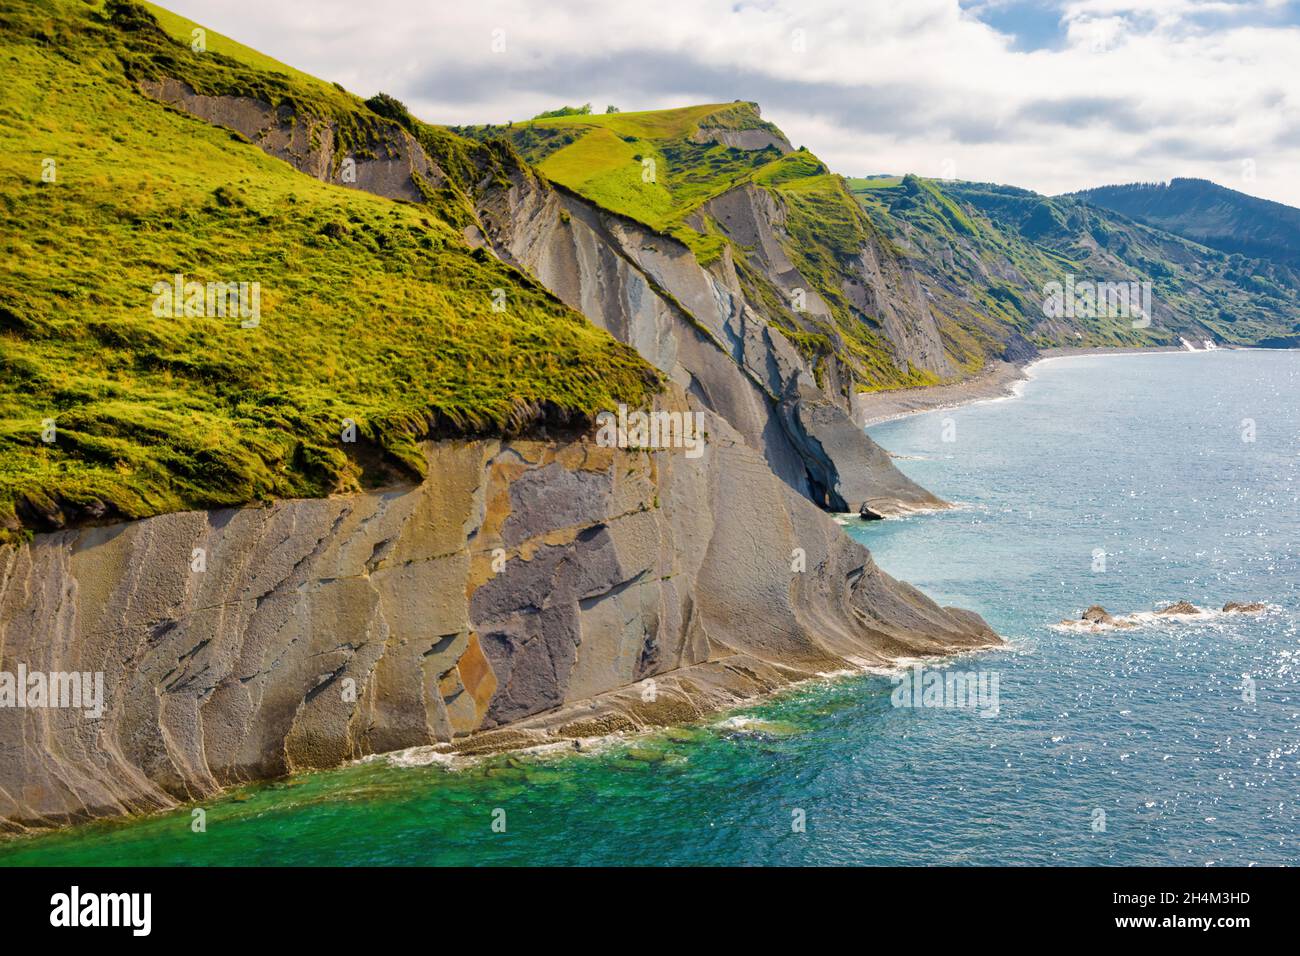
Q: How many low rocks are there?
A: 3